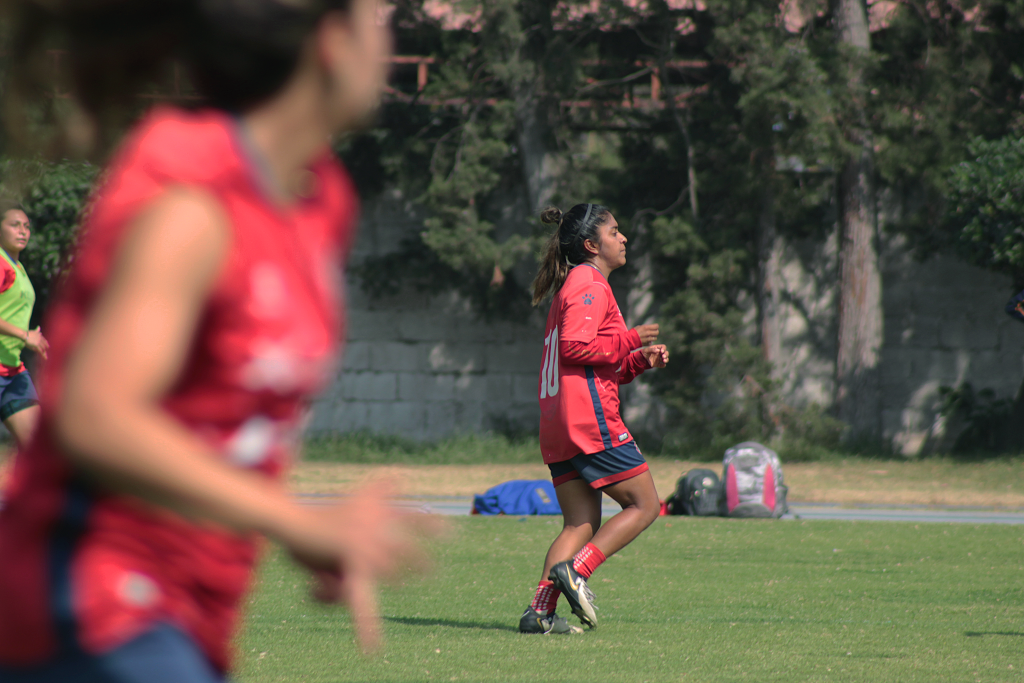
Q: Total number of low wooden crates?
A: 0